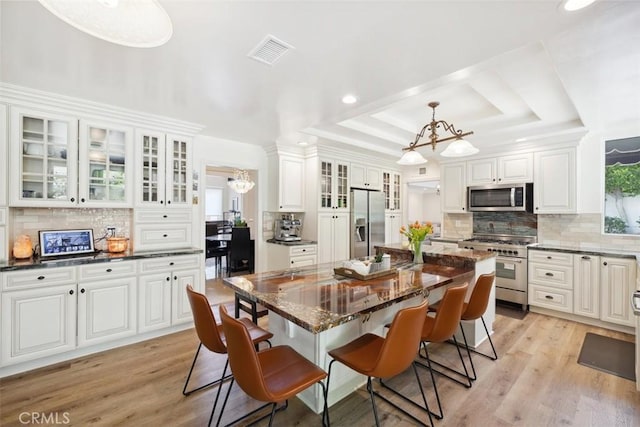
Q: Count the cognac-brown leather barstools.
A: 5